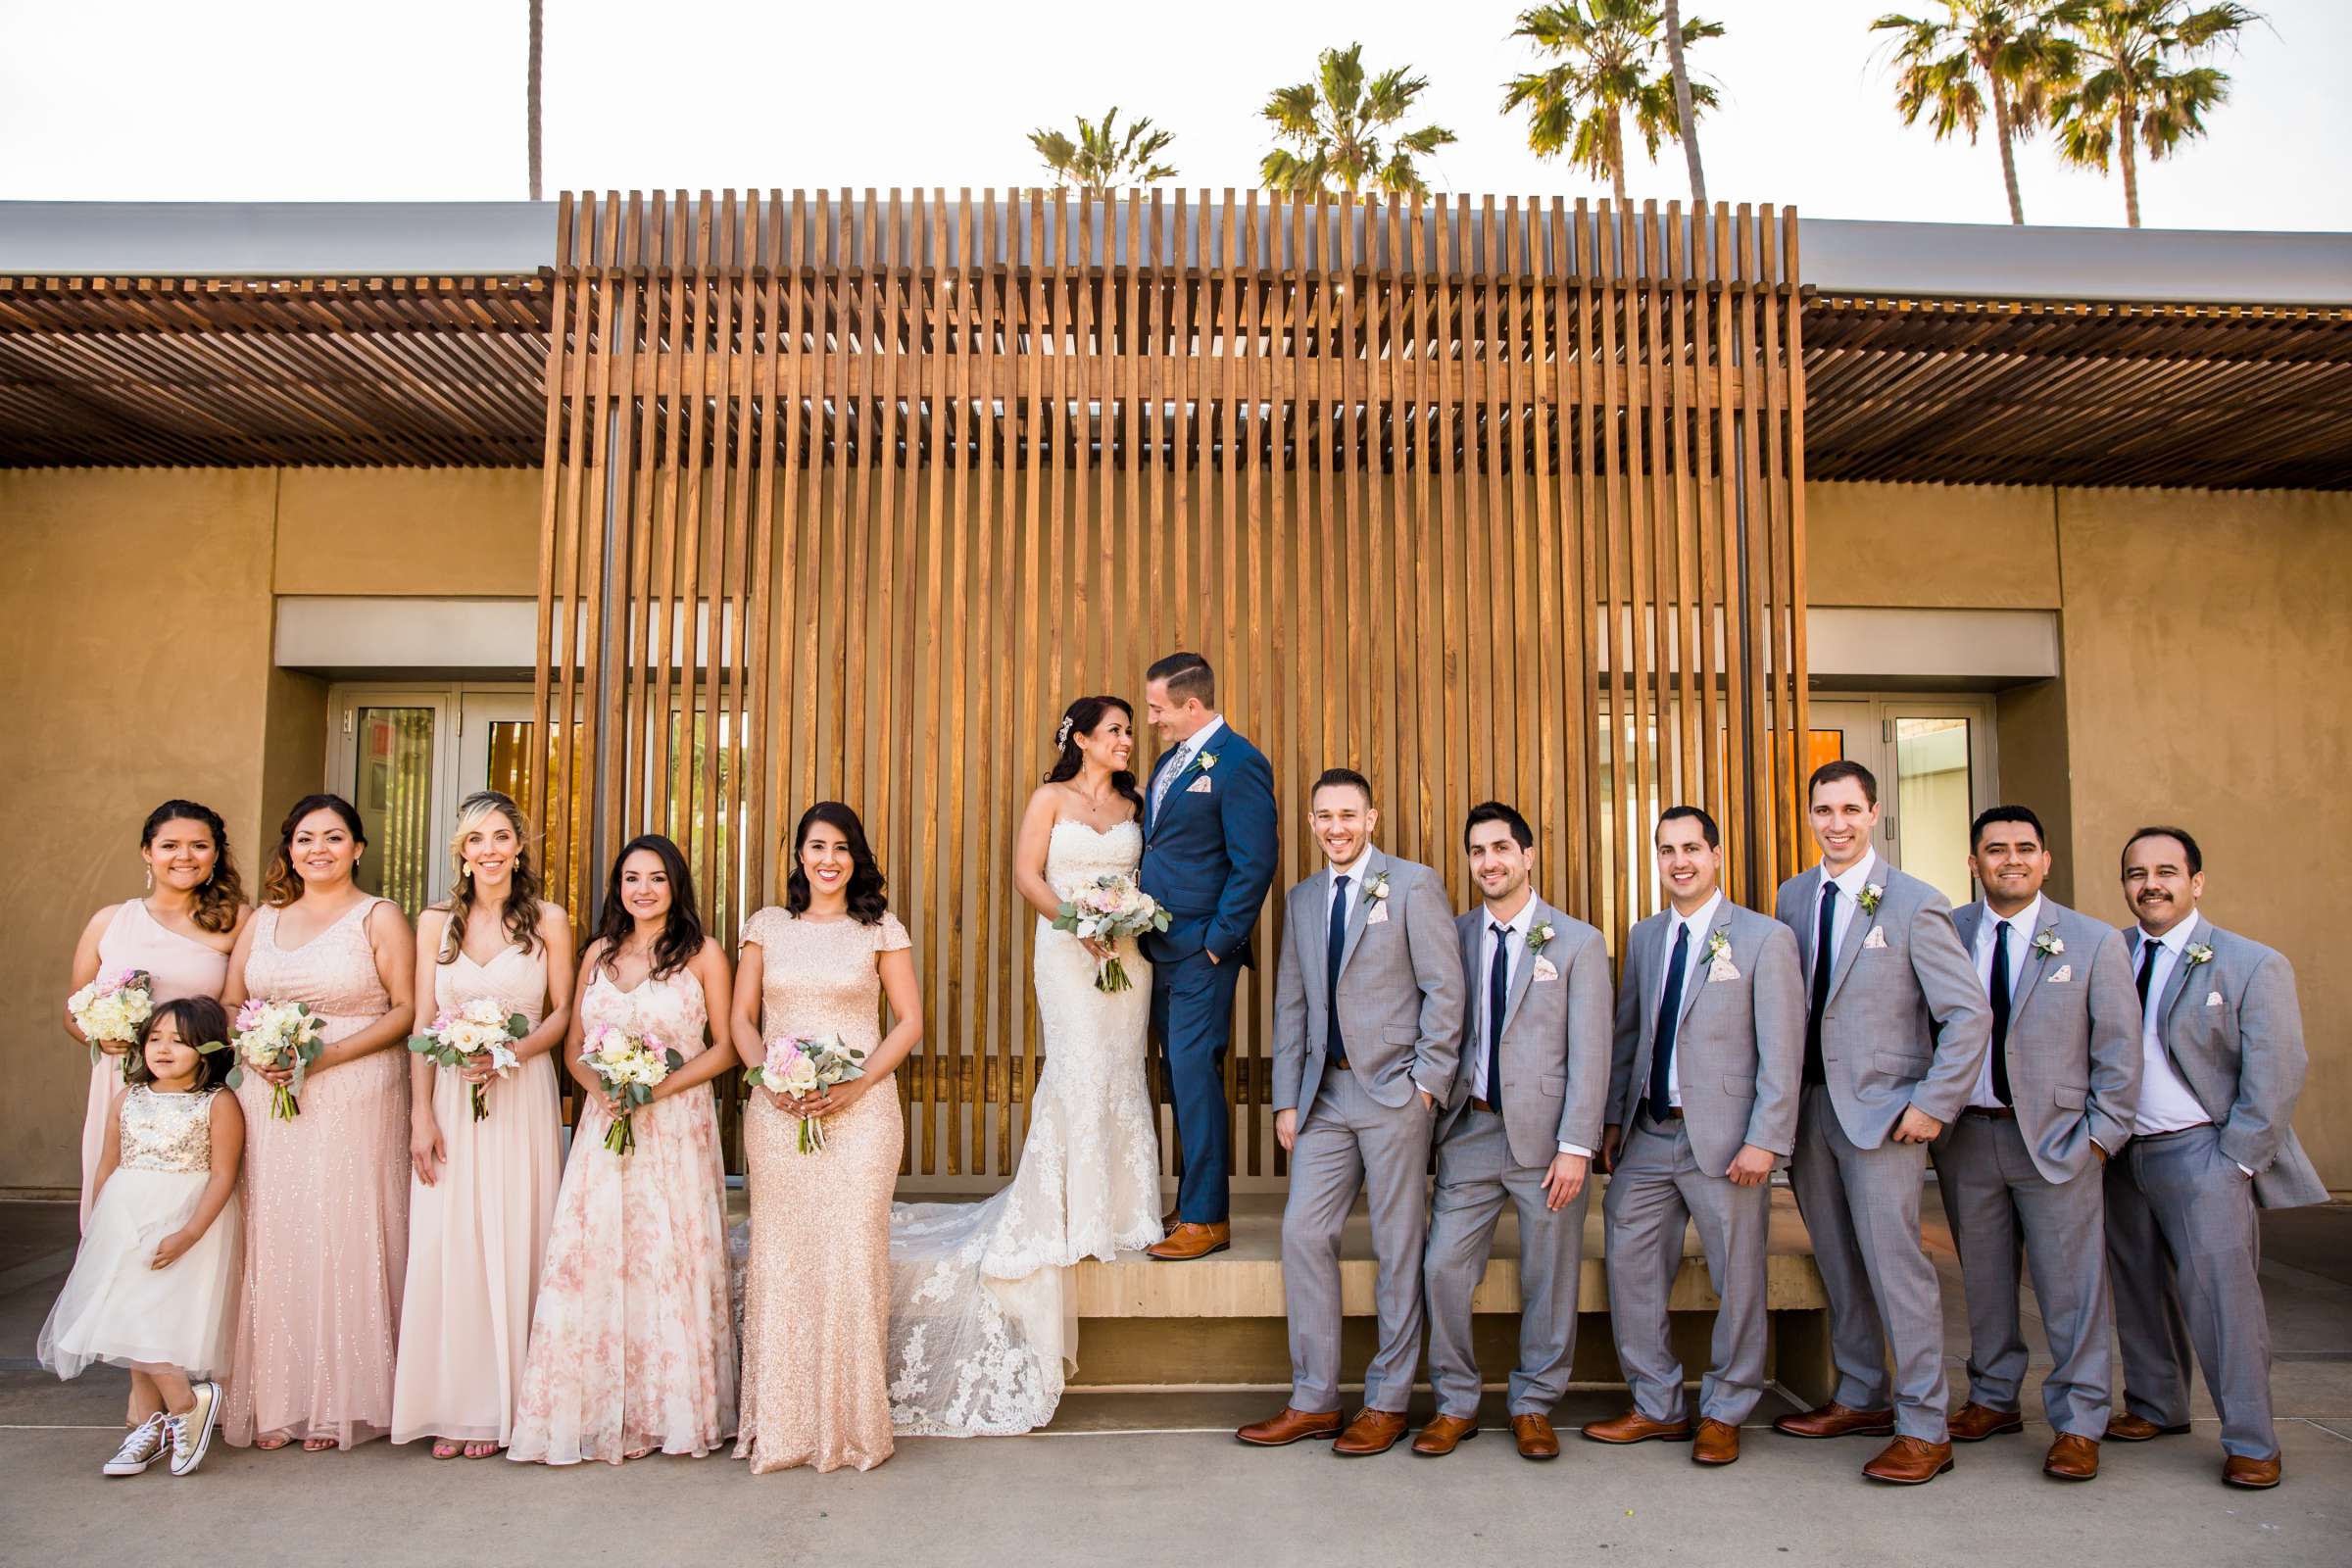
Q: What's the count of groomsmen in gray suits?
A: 6